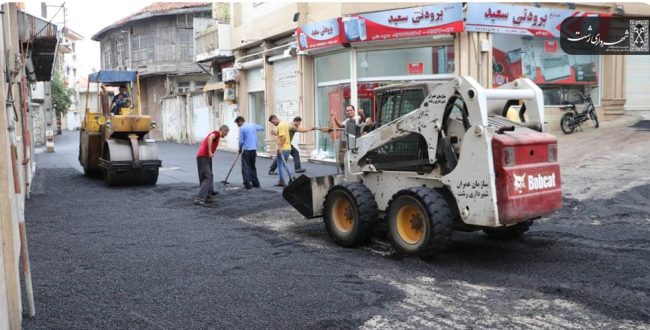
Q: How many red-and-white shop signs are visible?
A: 3